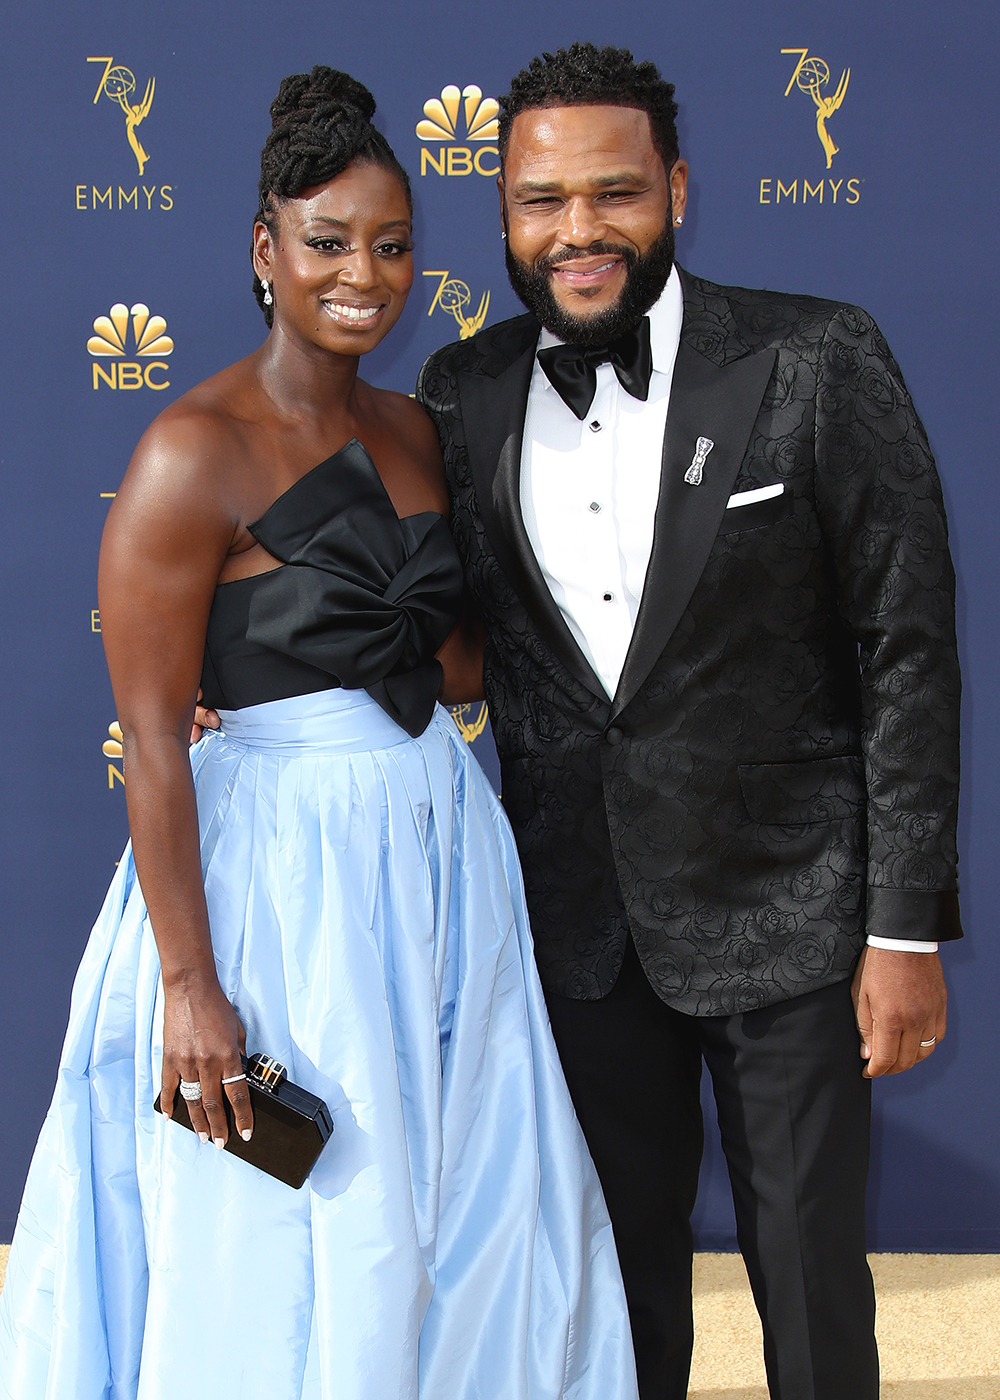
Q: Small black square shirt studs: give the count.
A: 3